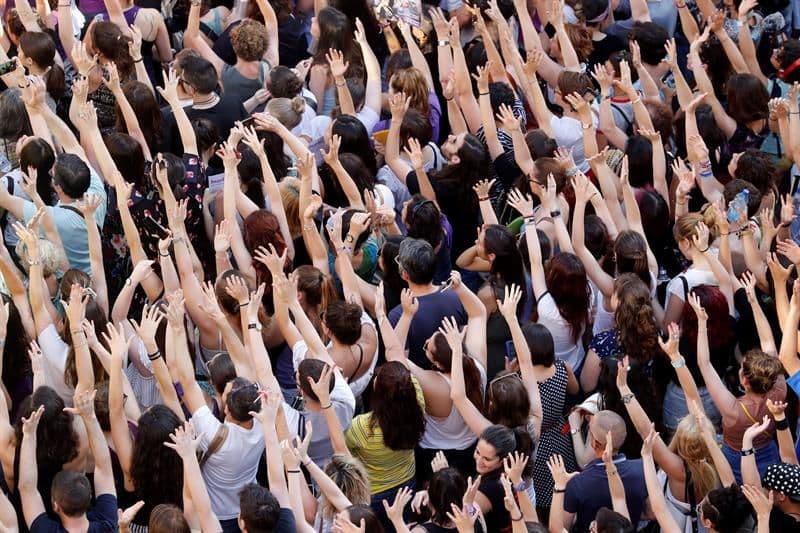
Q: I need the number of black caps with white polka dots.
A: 1